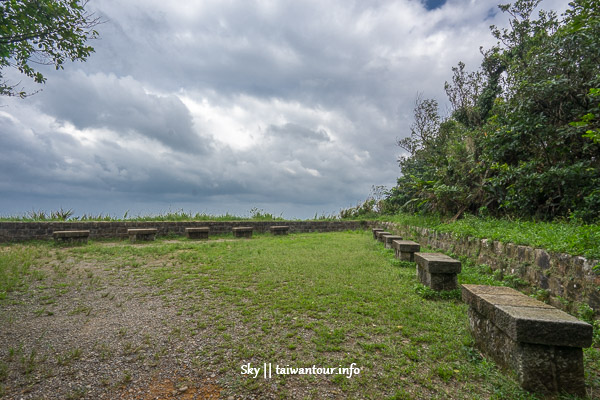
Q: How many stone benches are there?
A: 11